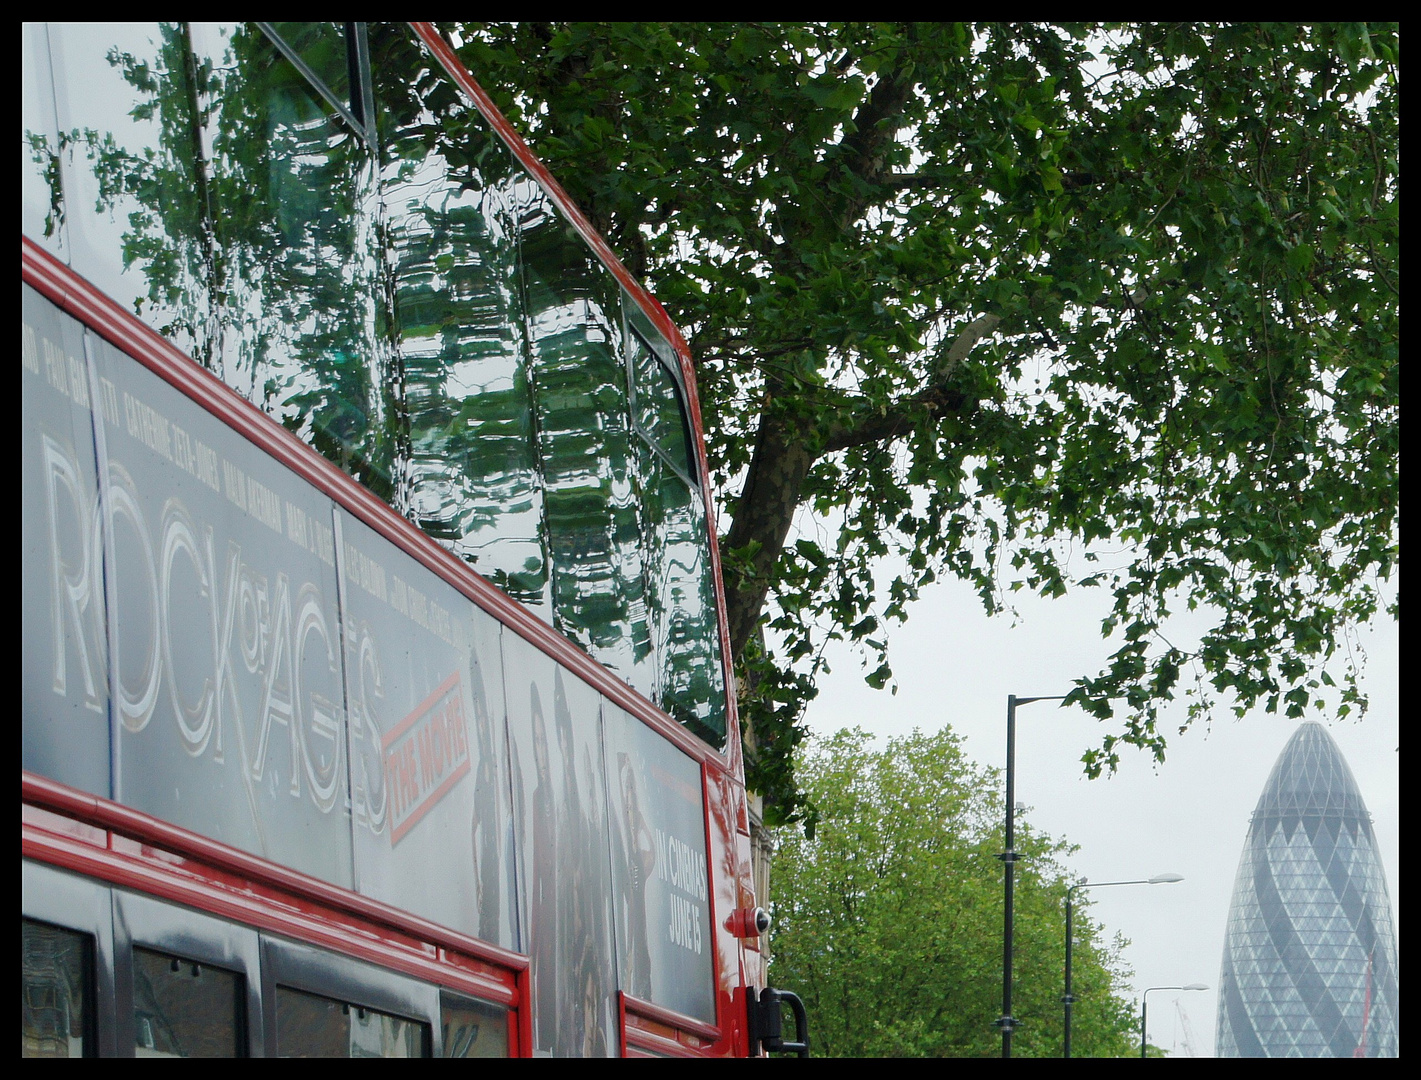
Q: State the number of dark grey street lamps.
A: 3